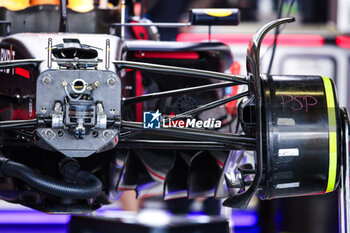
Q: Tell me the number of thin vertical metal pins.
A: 2